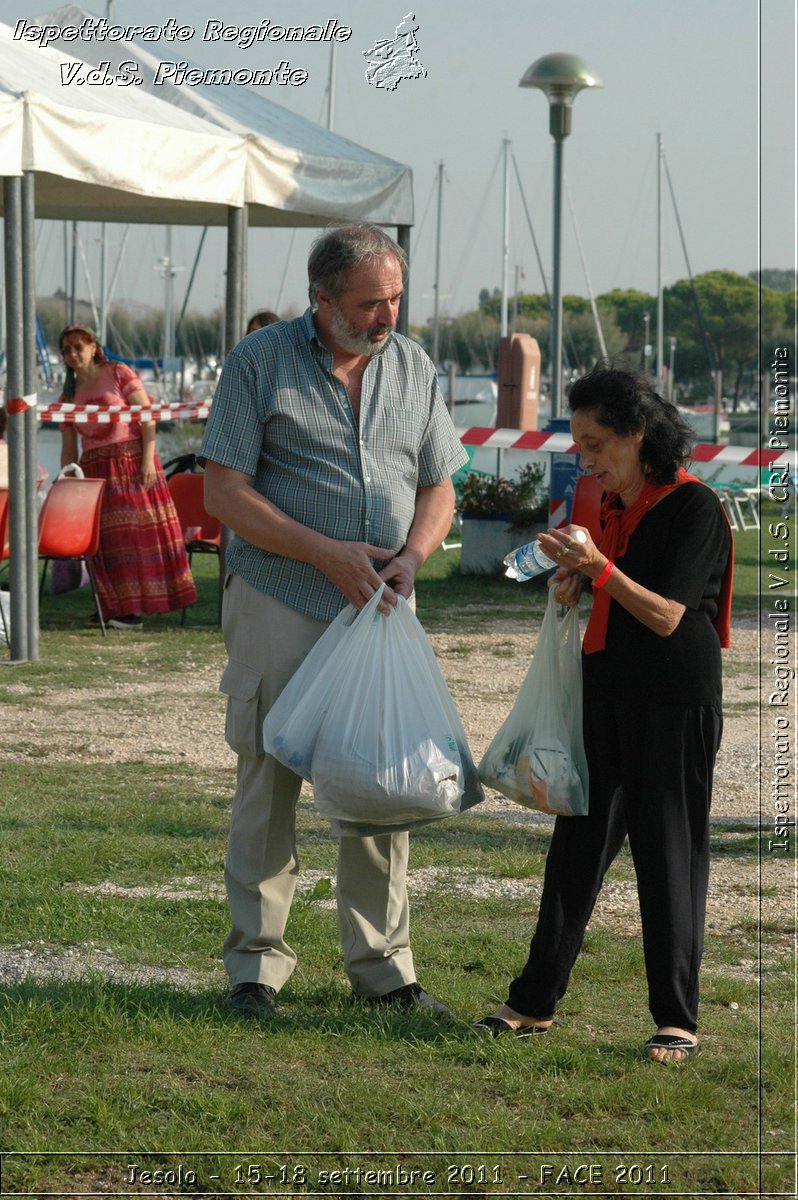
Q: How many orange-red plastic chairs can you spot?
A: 3